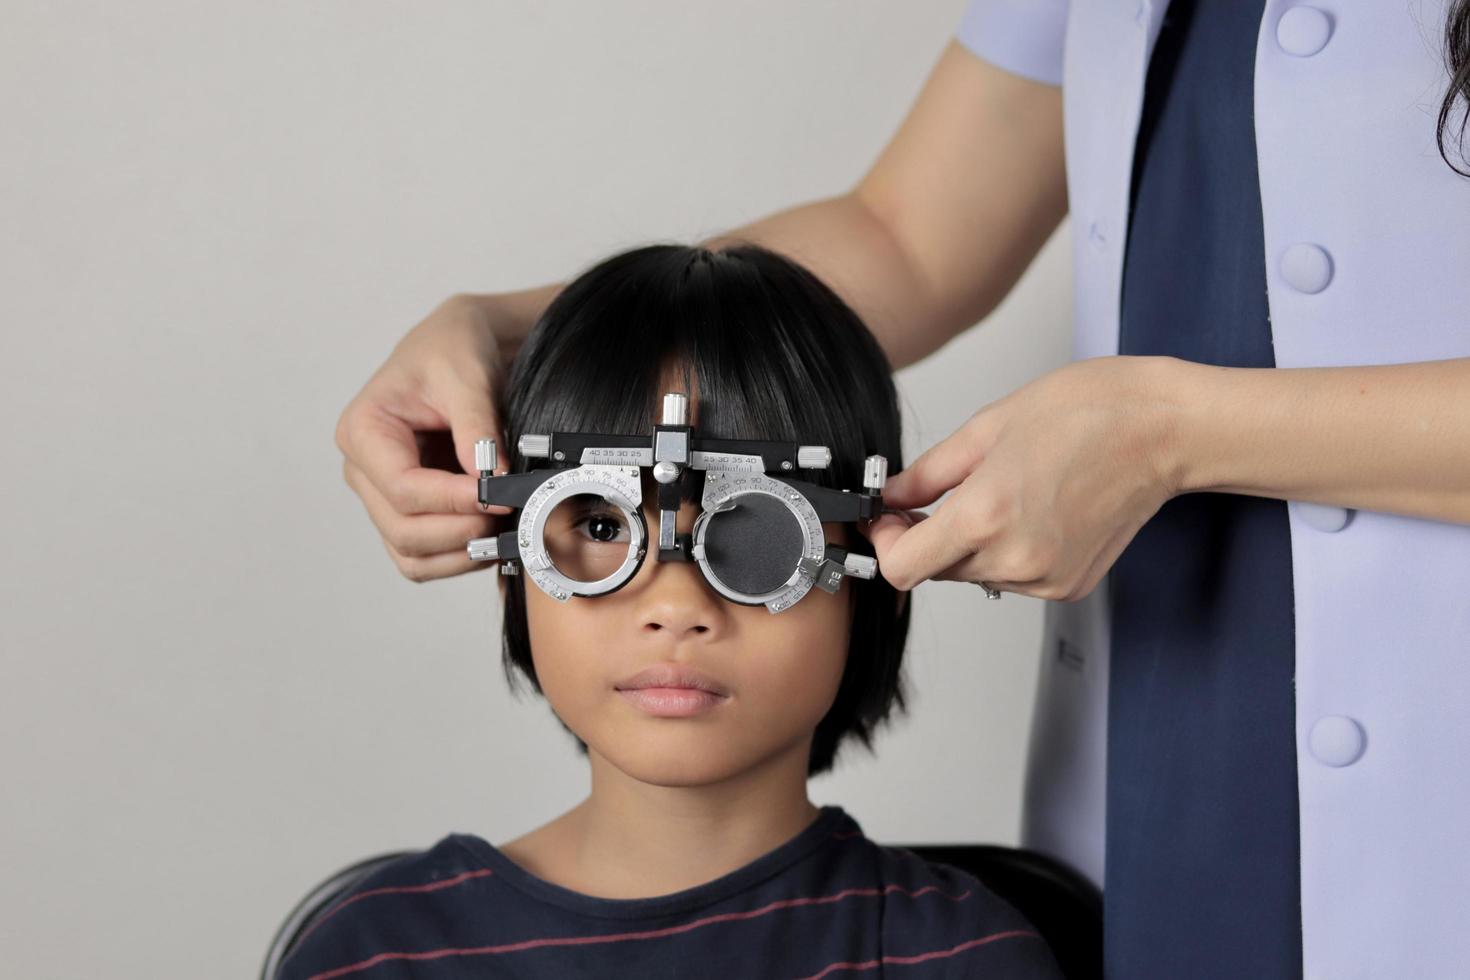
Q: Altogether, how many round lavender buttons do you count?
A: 4